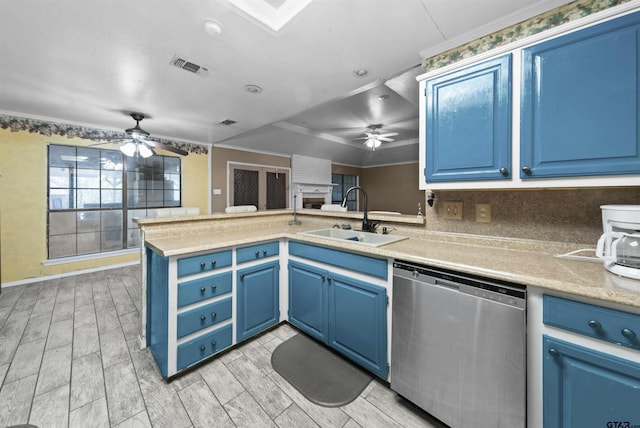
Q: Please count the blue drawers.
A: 6